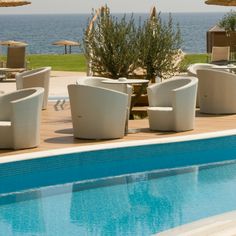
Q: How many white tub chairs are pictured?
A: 7